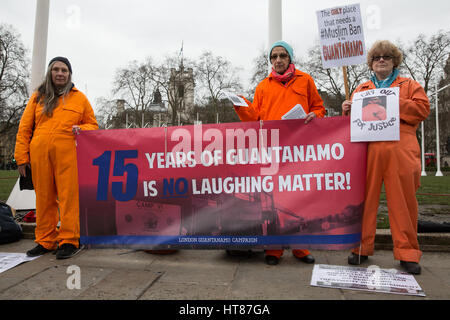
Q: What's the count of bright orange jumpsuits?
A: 3